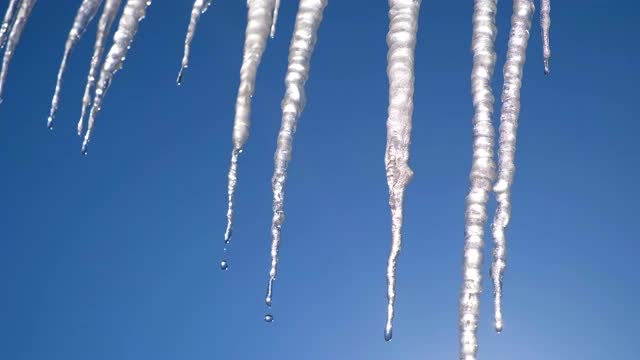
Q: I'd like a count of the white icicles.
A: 13